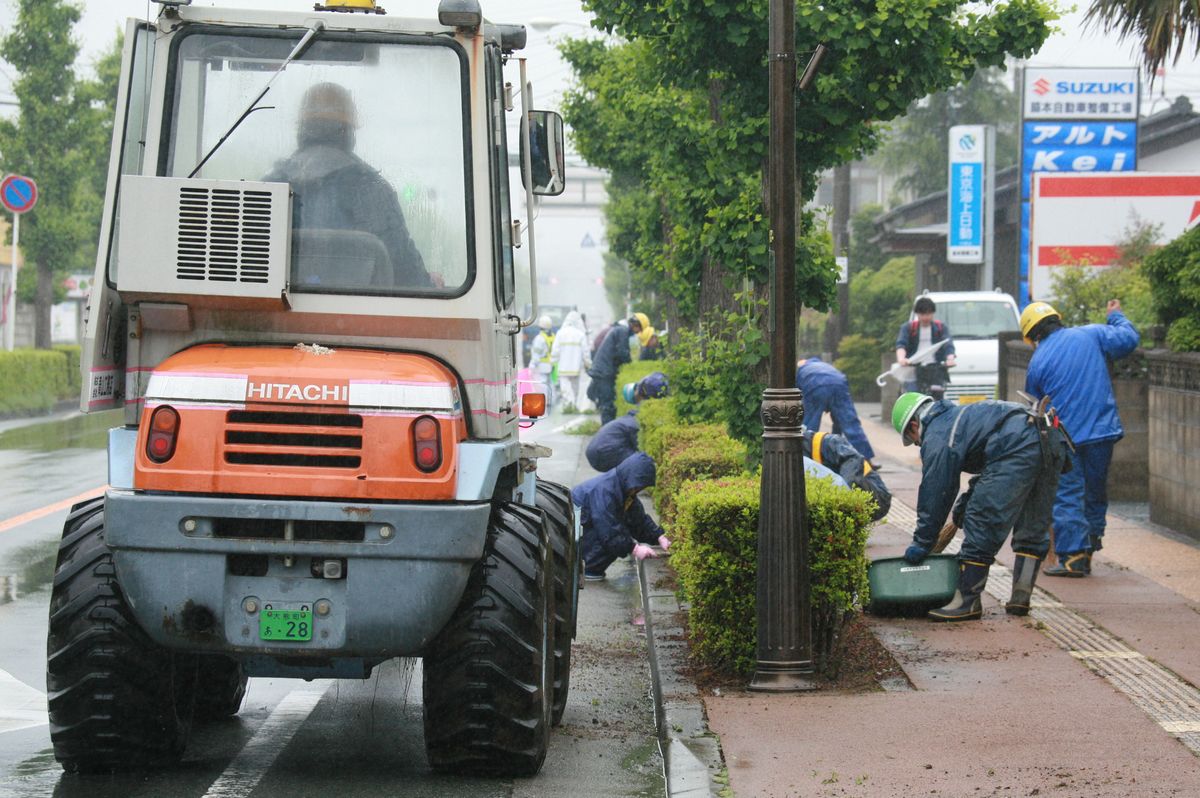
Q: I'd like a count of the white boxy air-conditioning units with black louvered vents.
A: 1